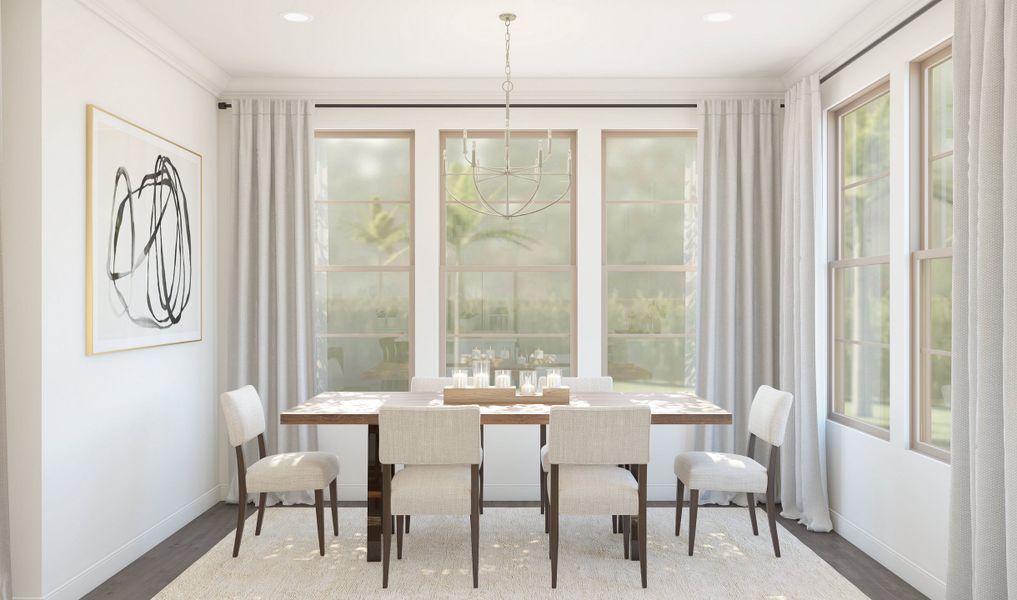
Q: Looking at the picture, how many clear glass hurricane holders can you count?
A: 5